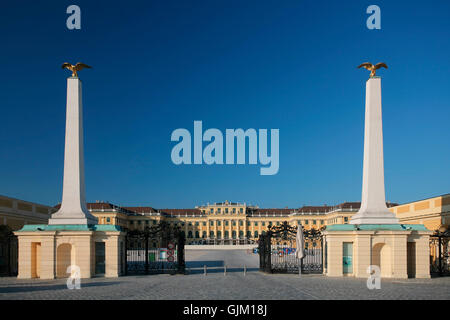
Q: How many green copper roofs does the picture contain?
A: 2